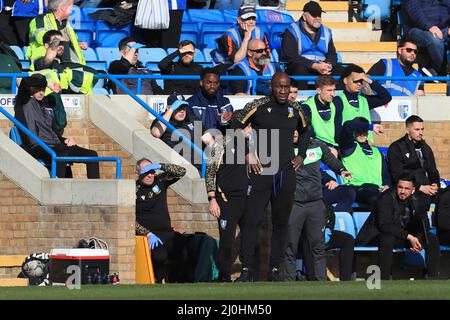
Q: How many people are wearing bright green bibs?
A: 3